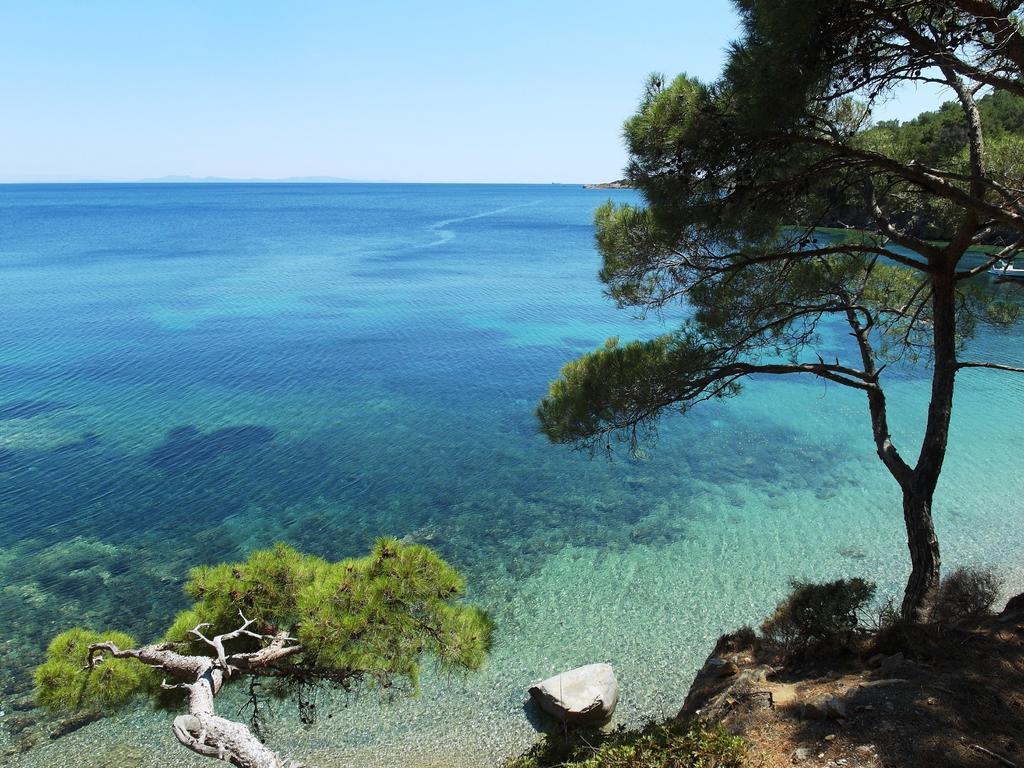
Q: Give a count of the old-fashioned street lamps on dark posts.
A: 0